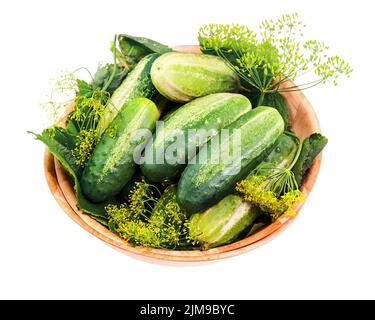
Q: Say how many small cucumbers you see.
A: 7